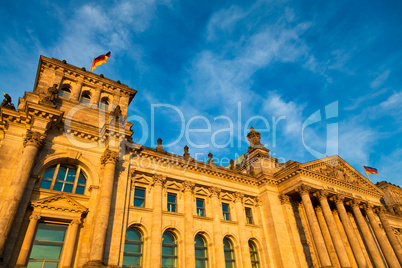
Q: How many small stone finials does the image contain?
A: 4